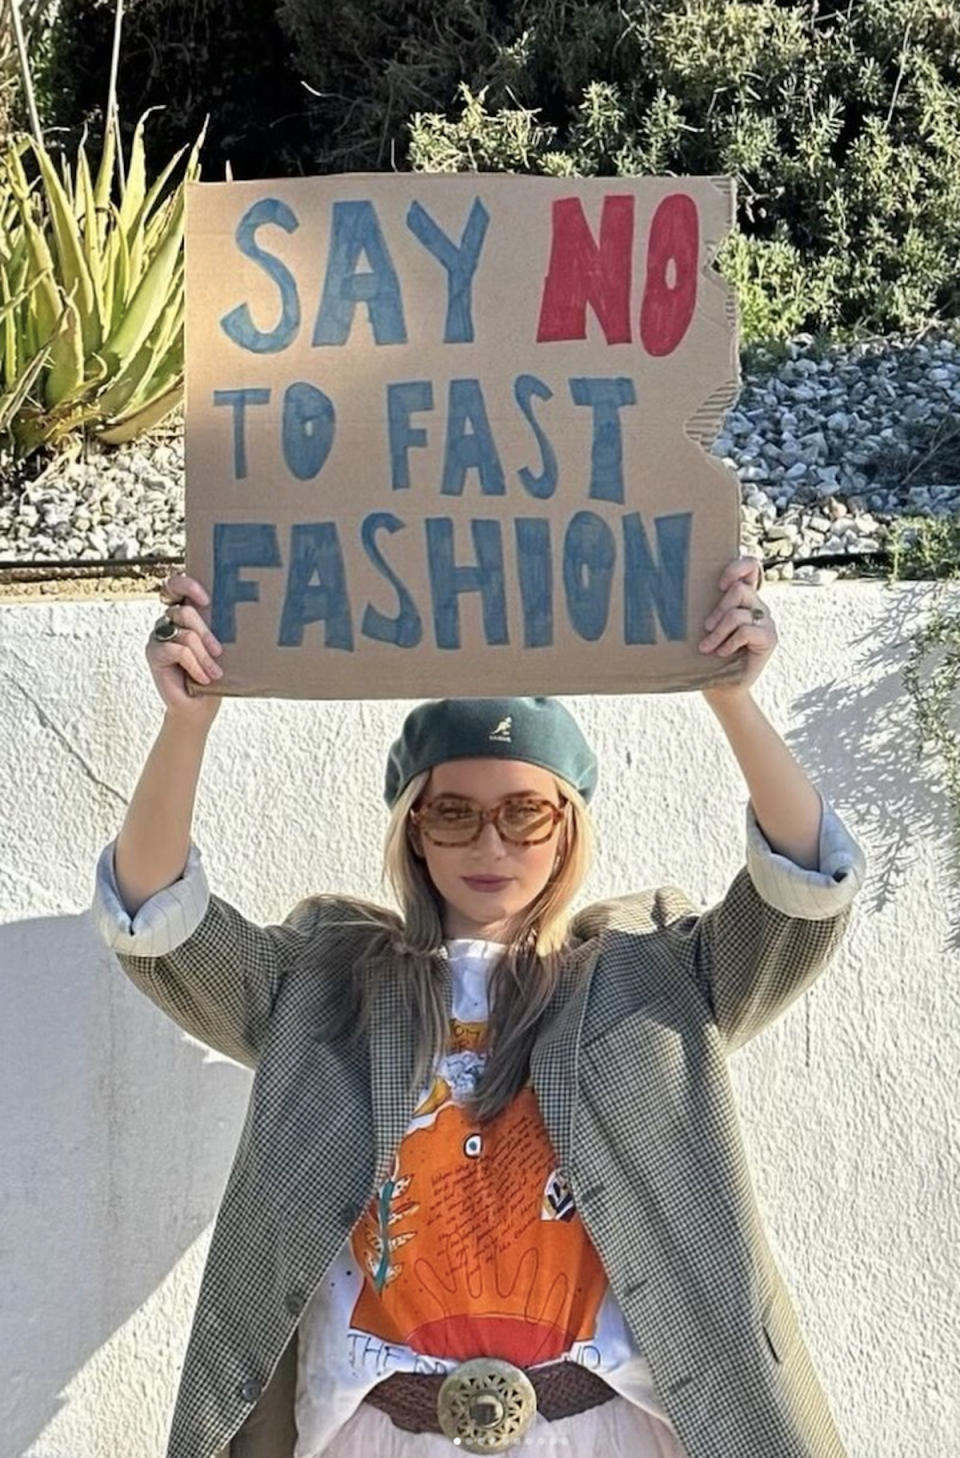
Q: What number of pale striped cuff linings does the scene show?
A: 2